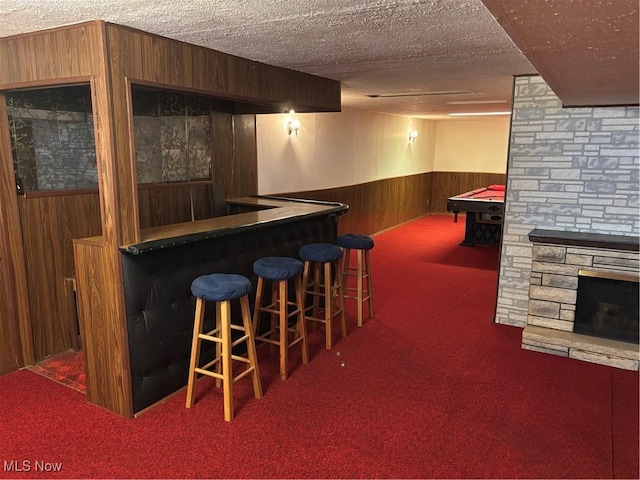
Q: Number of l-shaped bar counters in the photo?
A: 1